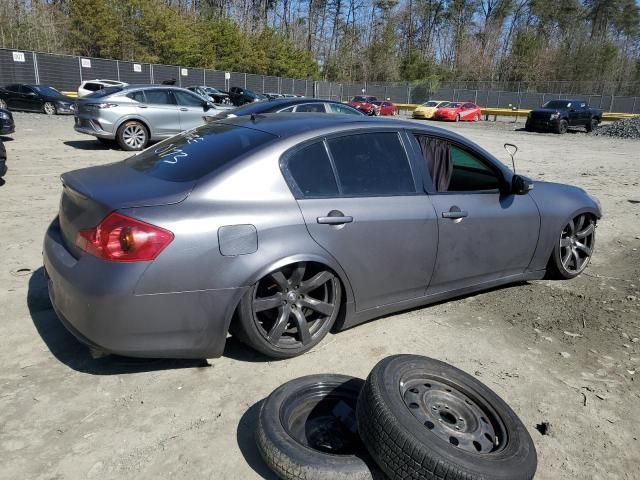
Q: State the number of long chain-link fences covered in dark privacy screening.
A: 1